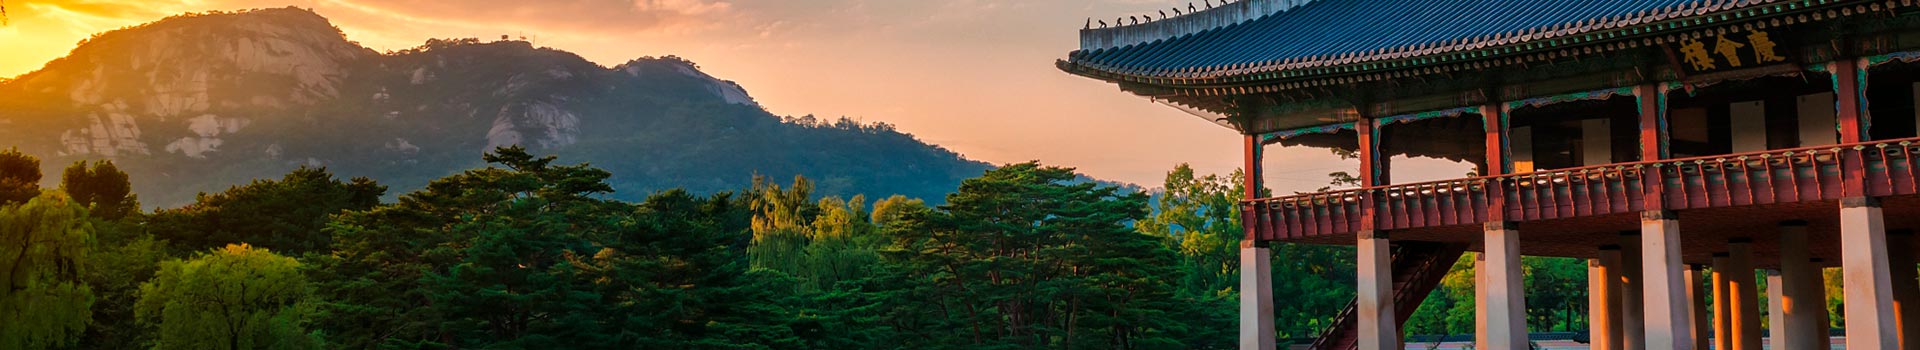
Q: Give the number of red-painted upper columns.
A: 5